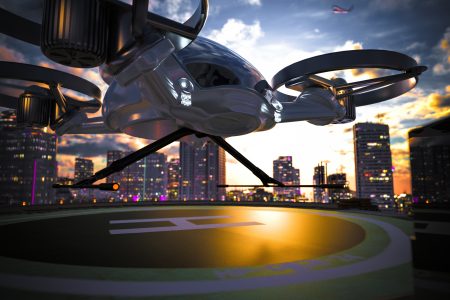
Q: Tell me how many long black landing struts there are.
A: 2